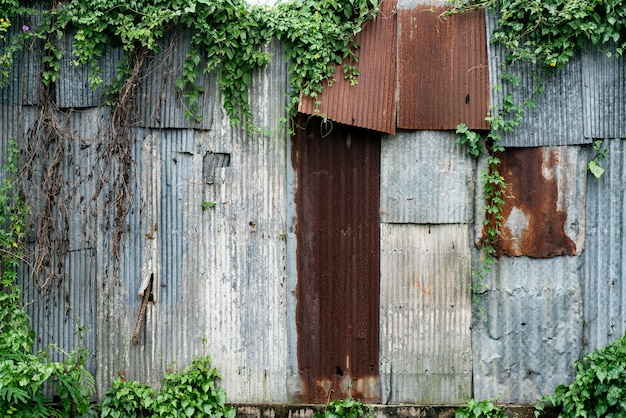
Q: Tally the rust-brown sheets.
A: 4